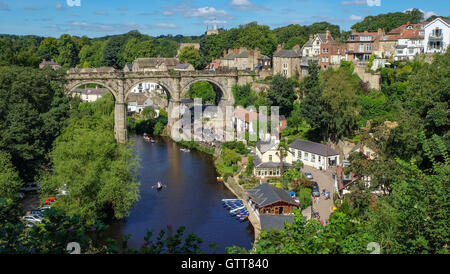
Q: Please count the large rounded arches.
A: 3